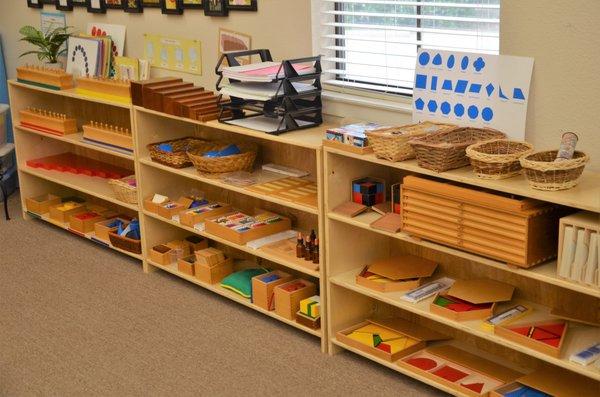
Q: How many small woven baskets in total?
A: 8